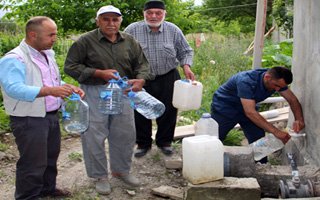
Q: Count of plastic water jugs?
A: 7